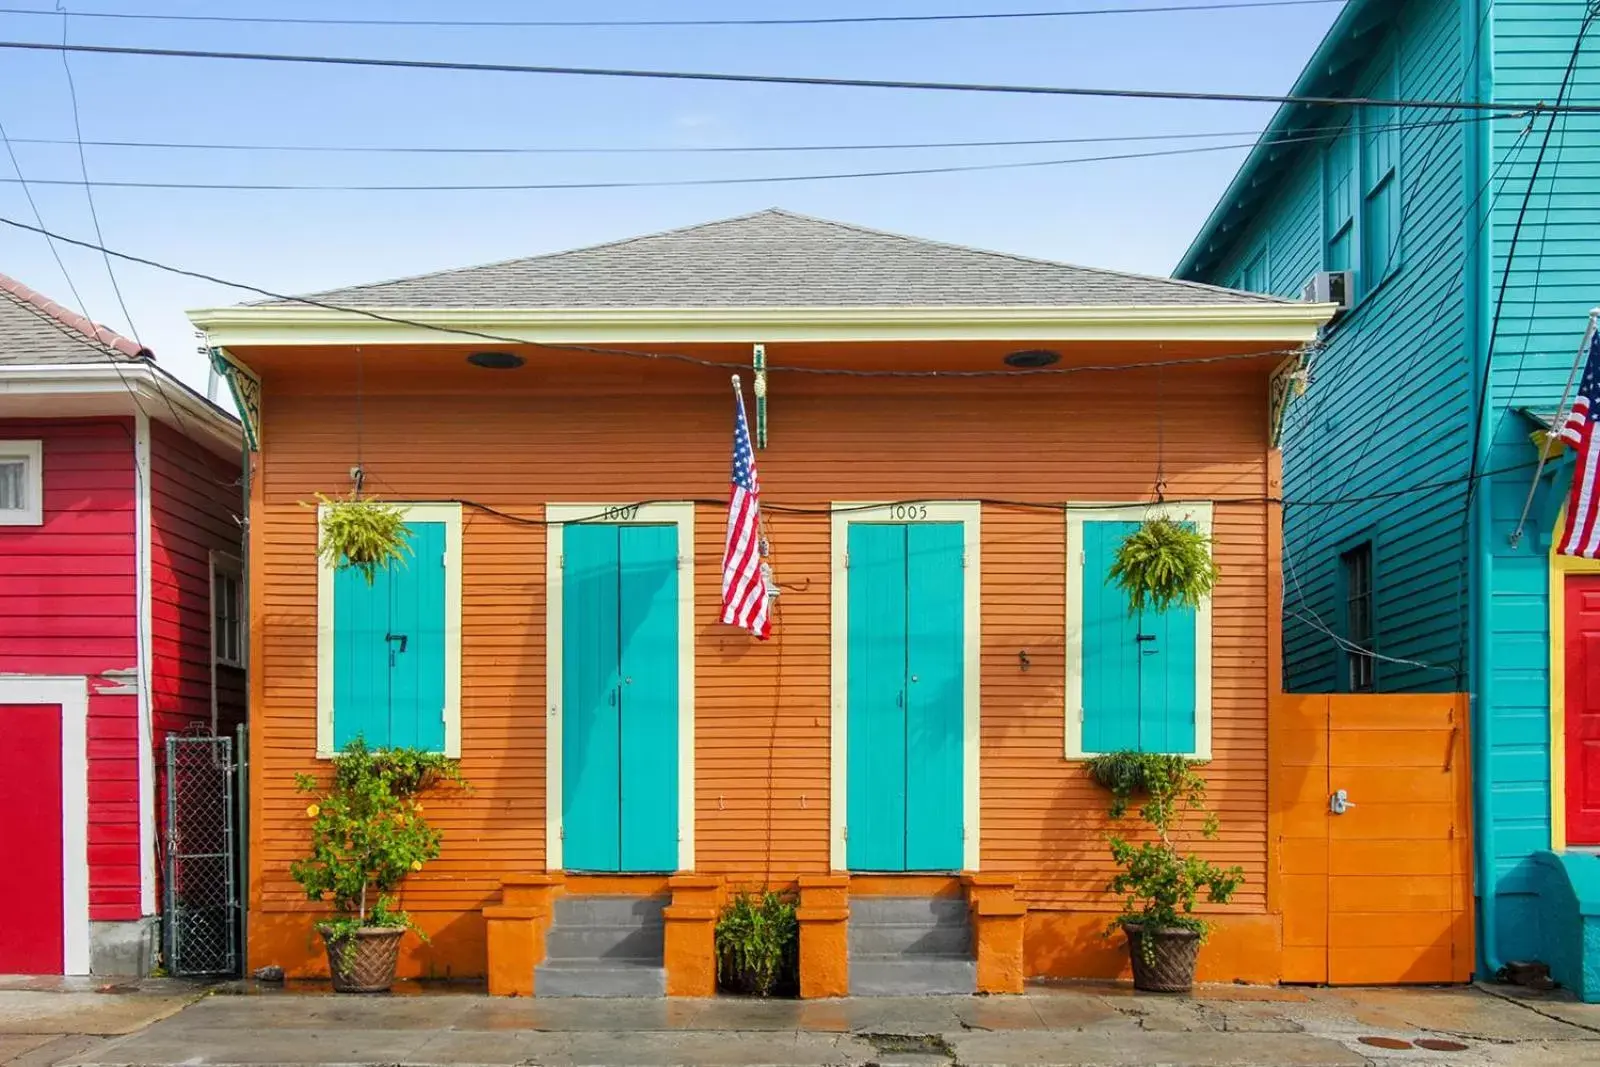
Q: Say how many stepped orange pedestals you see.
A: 4